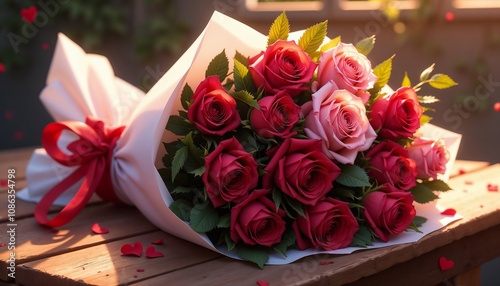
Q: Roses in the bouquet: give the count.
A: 13